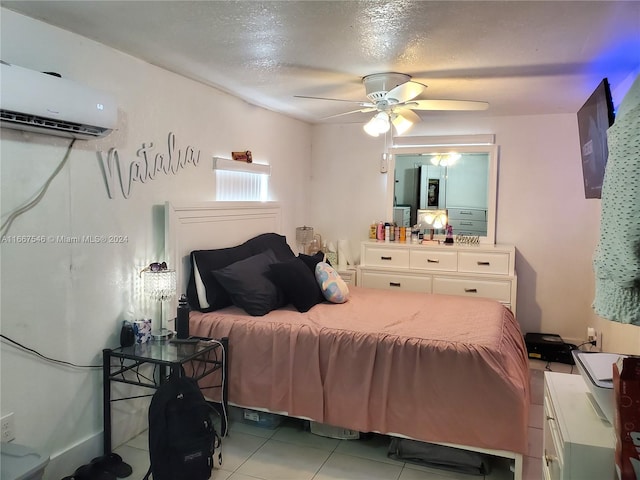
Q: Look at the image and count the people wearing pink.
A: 0